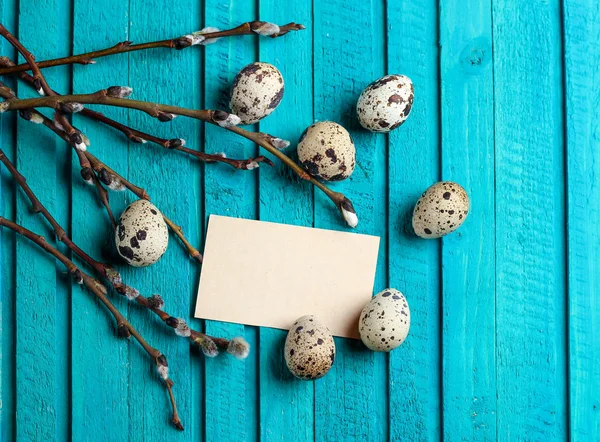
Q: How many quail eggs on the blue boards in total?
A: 7